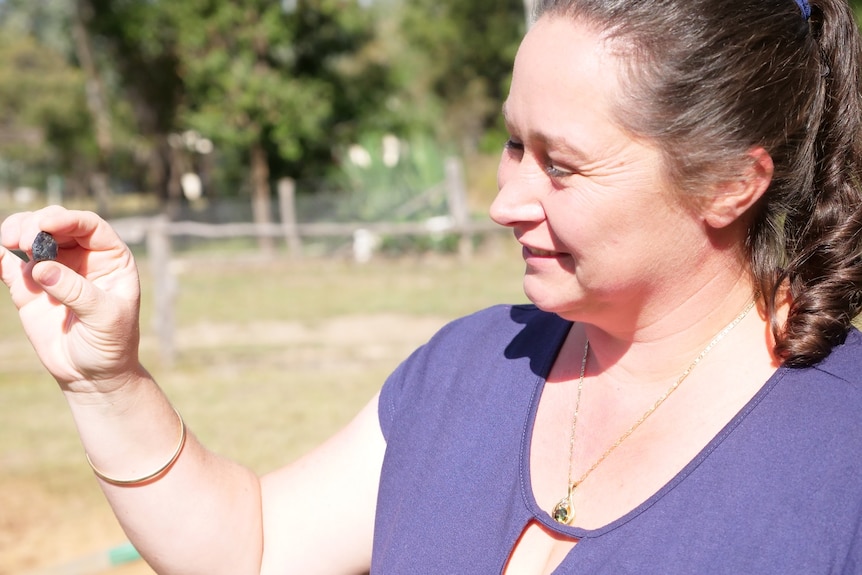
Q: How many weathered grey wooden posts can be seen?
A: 3